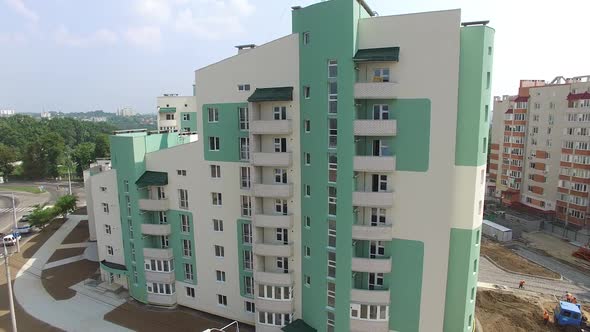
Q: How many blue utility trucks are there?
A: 1